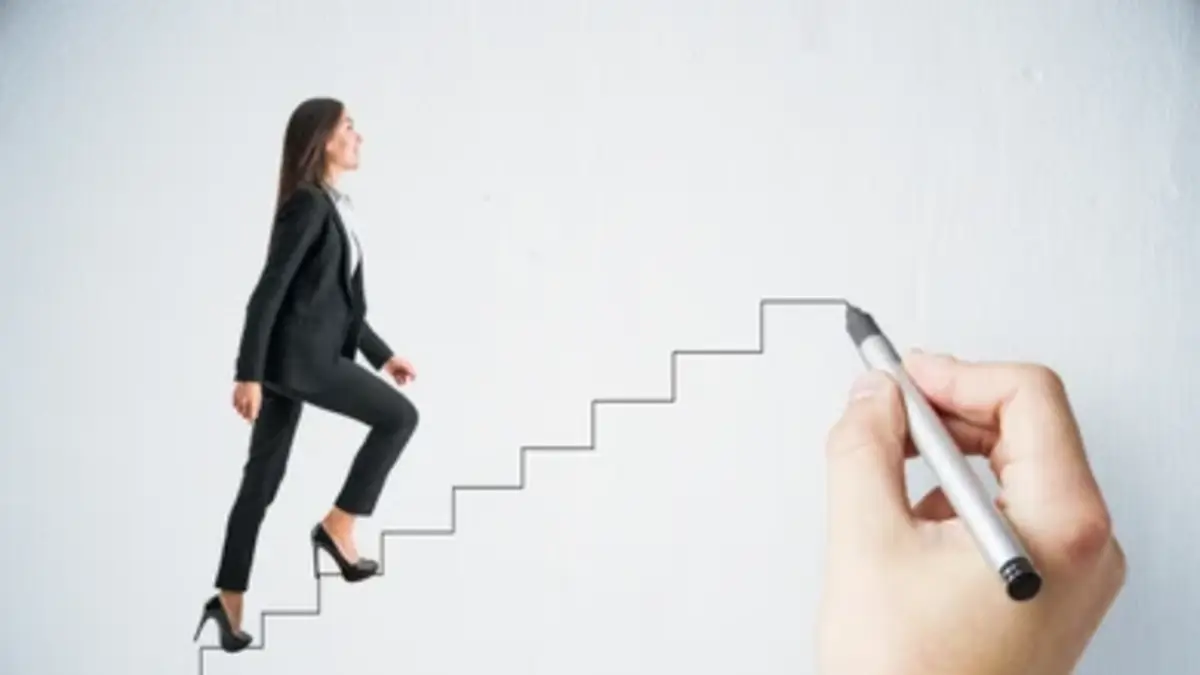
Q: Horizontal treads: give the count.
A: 9